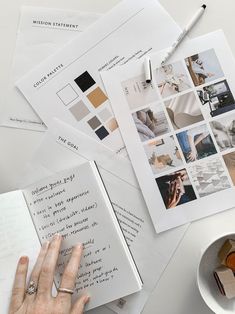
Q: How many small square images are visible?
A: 12